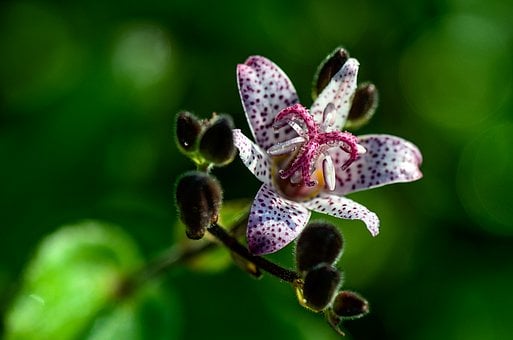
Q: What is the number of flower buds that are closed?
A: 8